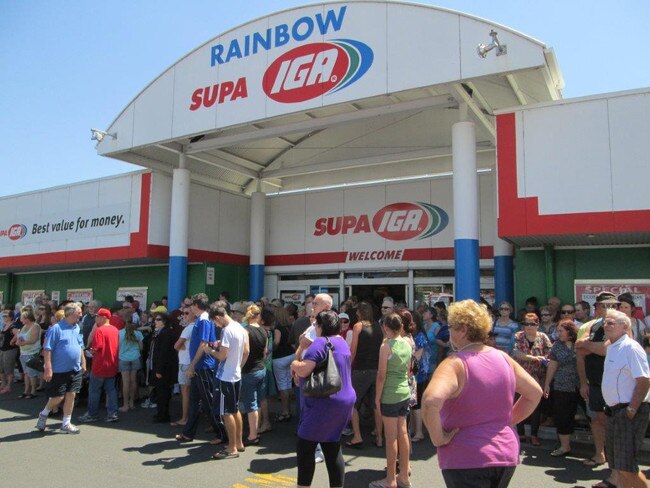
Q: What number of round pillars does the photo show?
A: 4